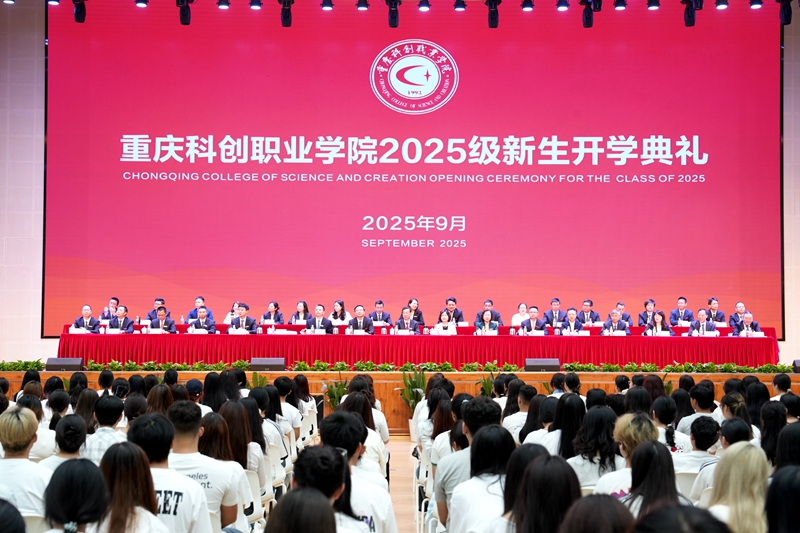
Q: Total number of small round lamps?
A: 15